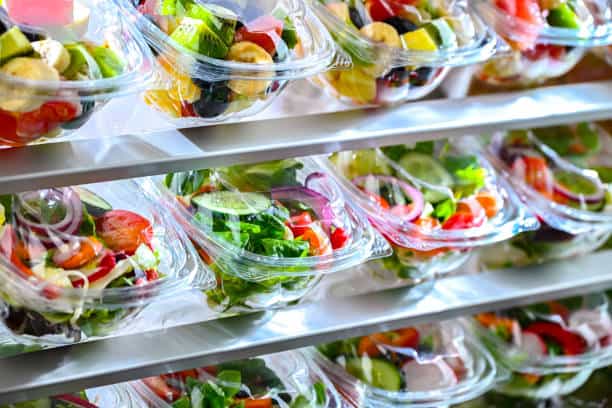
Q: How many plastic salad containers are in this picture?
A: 12